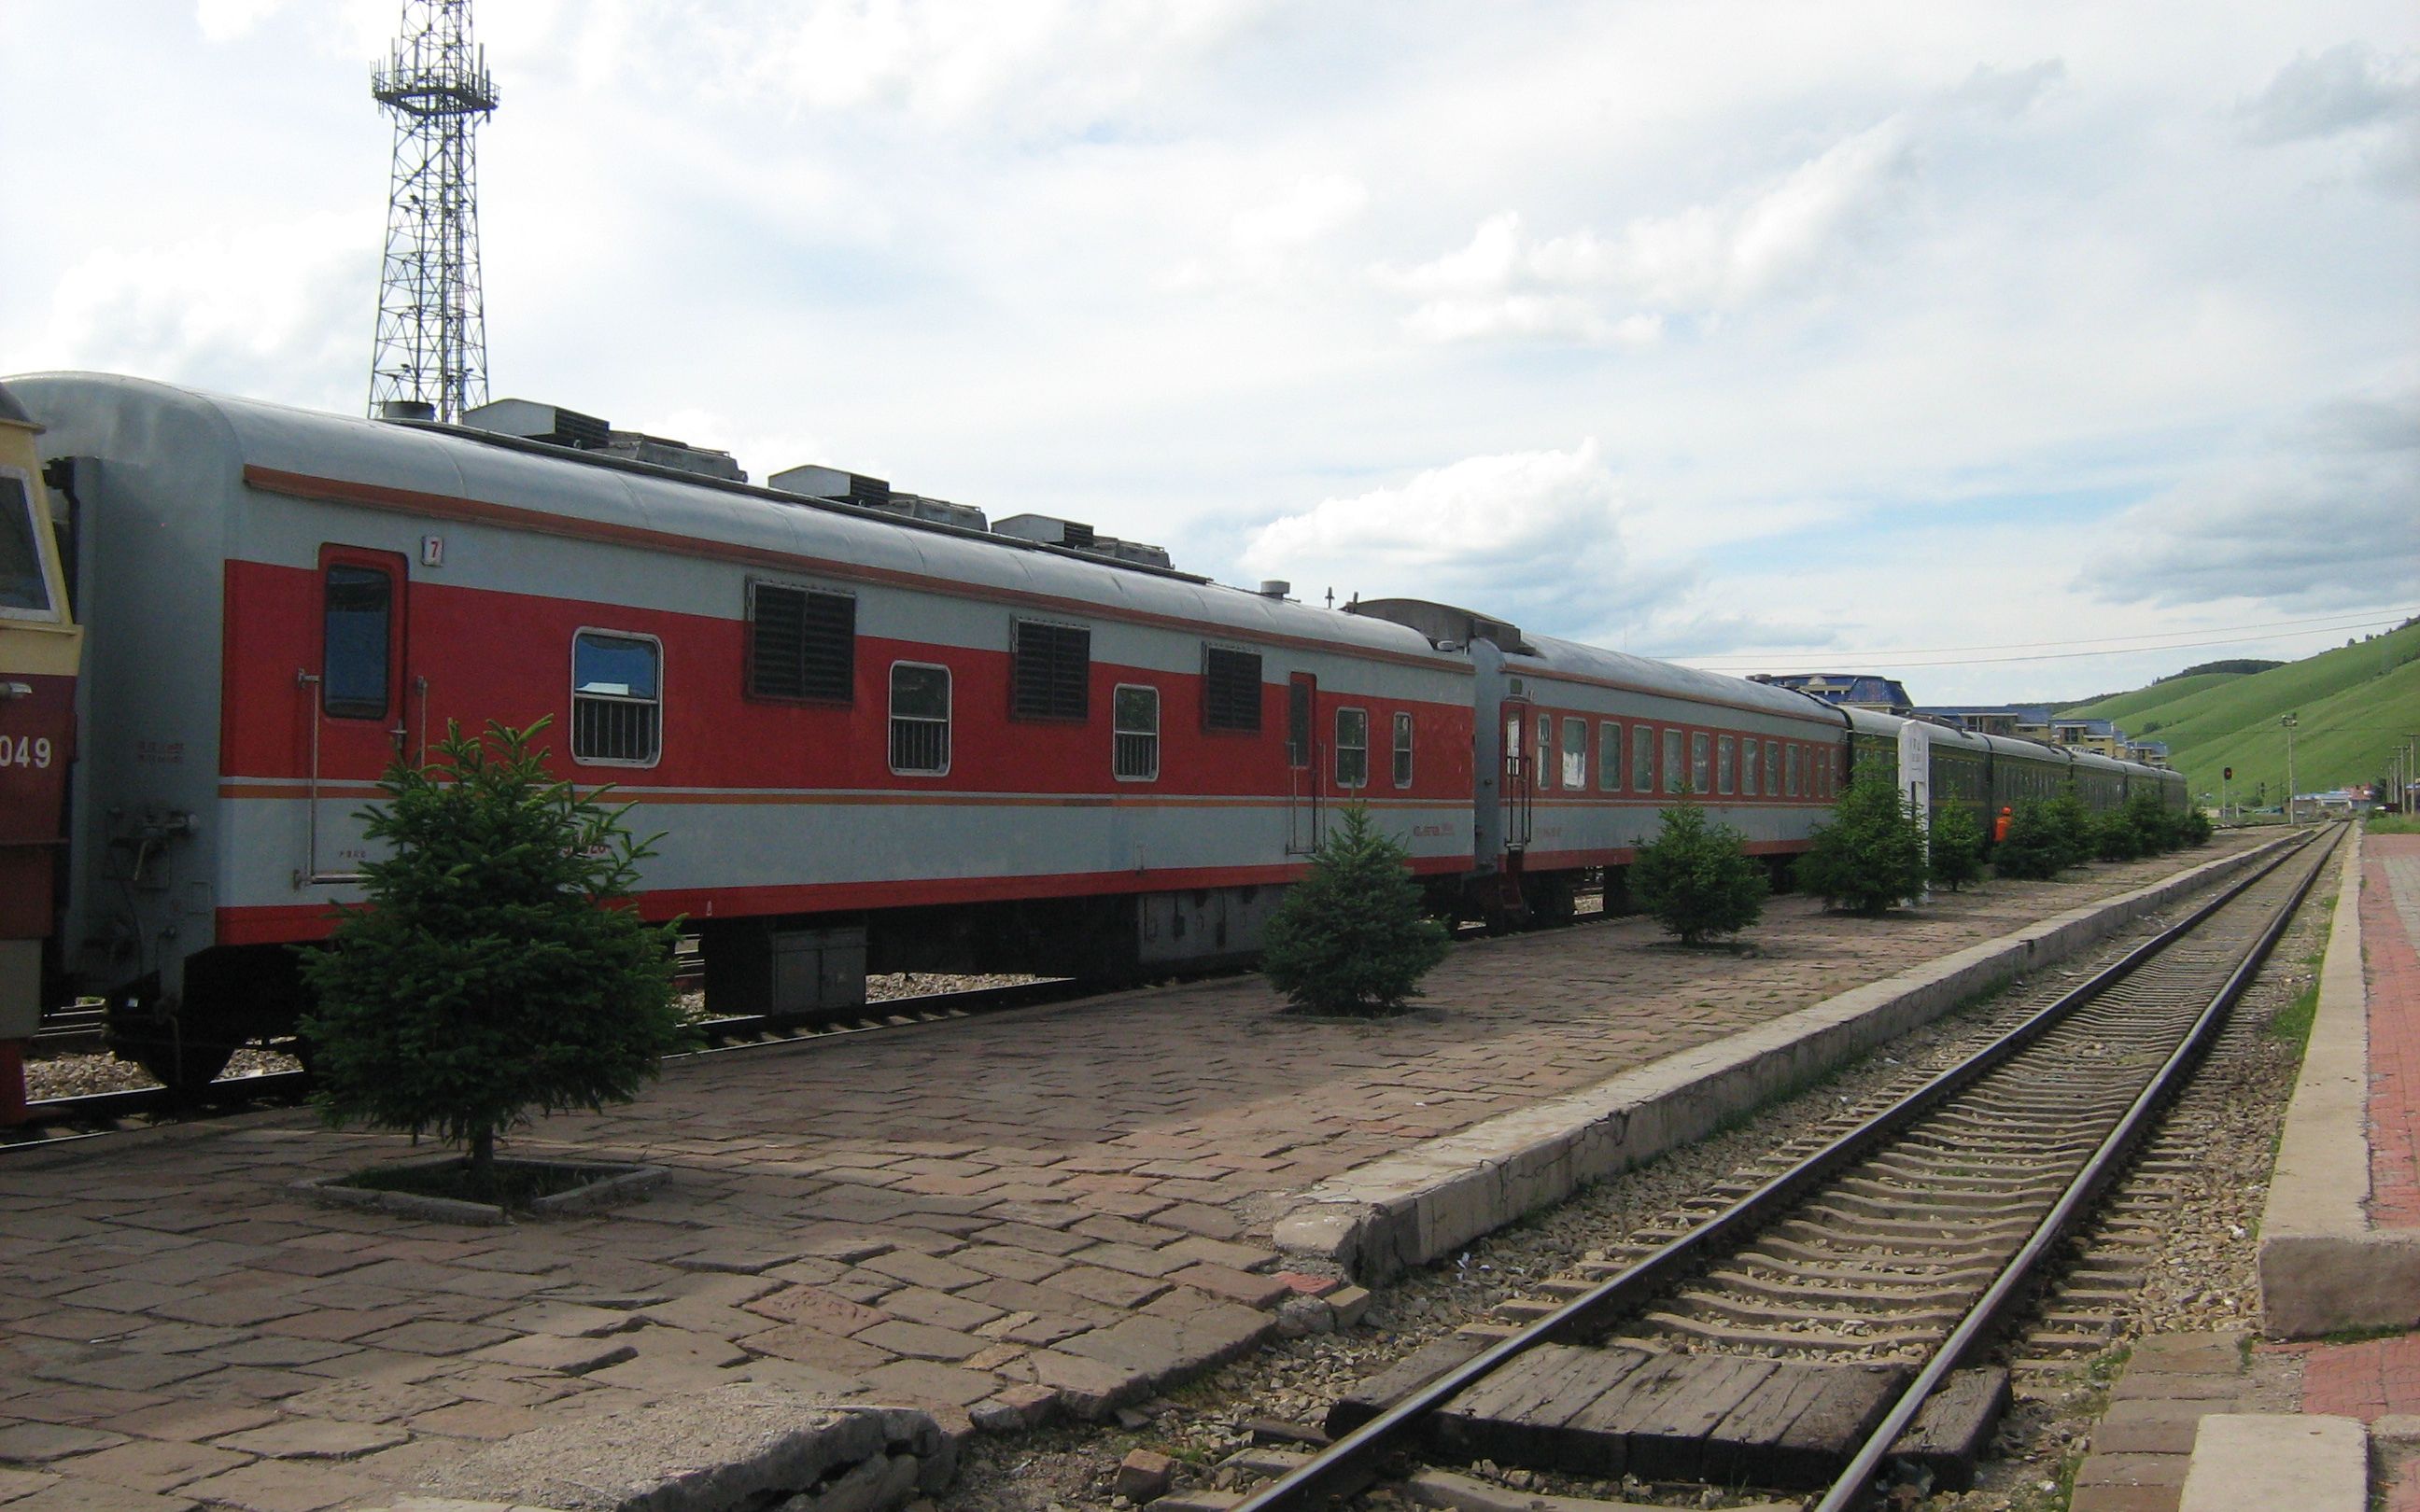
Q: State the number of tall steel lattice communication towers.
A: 1